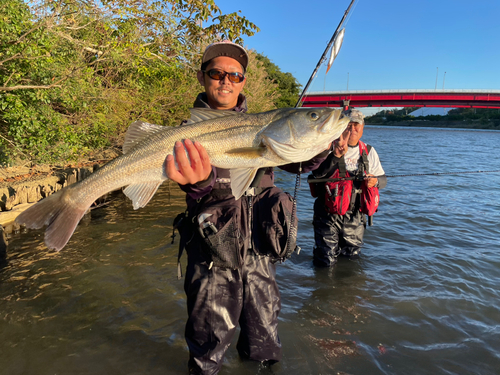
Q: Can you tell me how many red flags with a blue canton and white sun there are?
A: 0